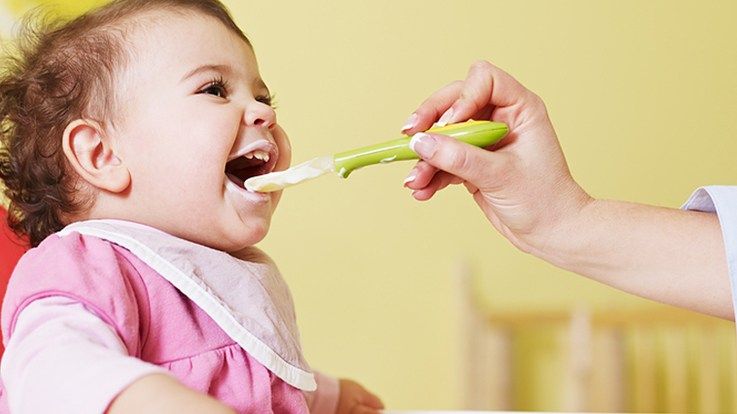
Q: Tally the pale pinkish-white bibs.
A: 1